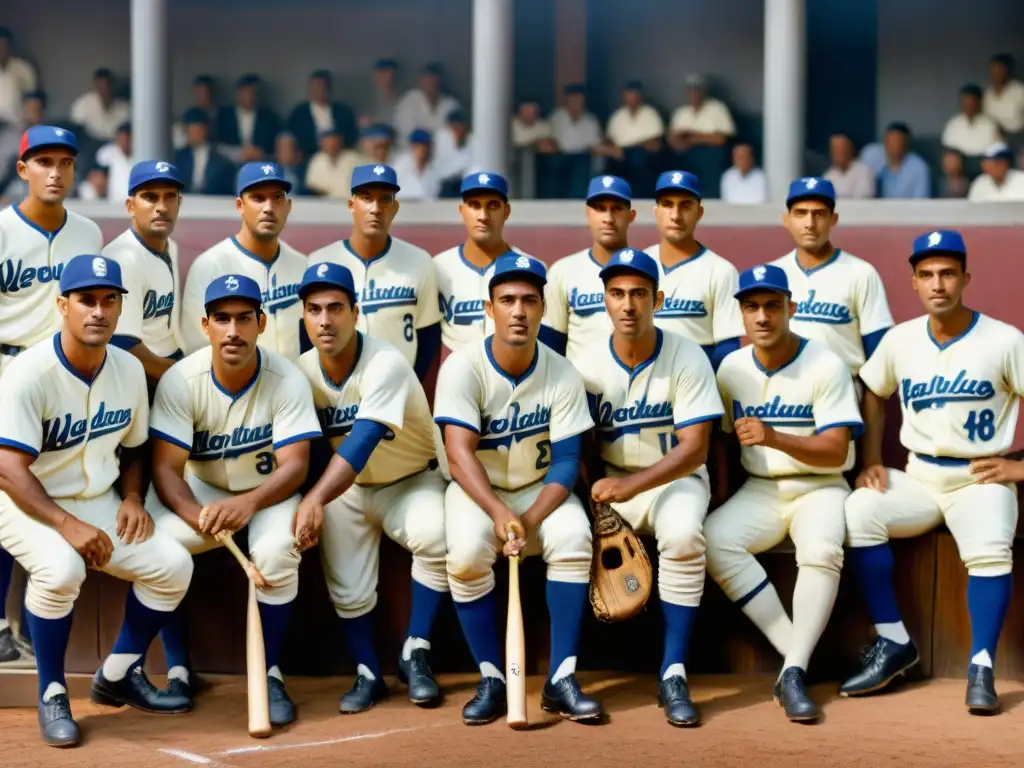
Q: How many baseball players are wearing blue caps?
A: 15